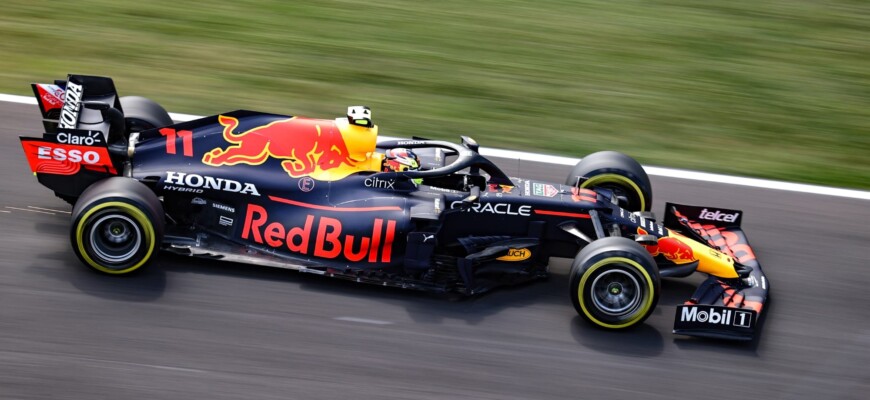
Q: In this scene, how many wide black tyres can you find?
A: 4